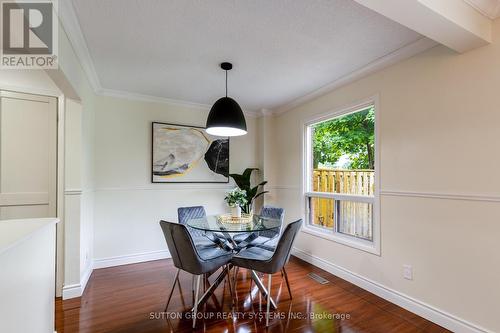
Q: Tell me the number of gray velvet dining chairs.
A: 4